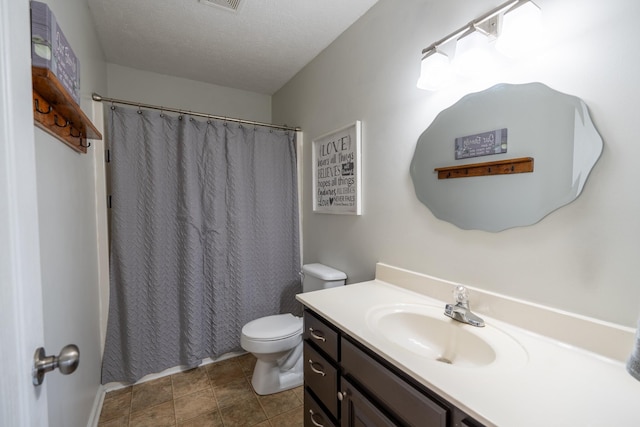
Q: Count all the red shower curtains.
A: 0